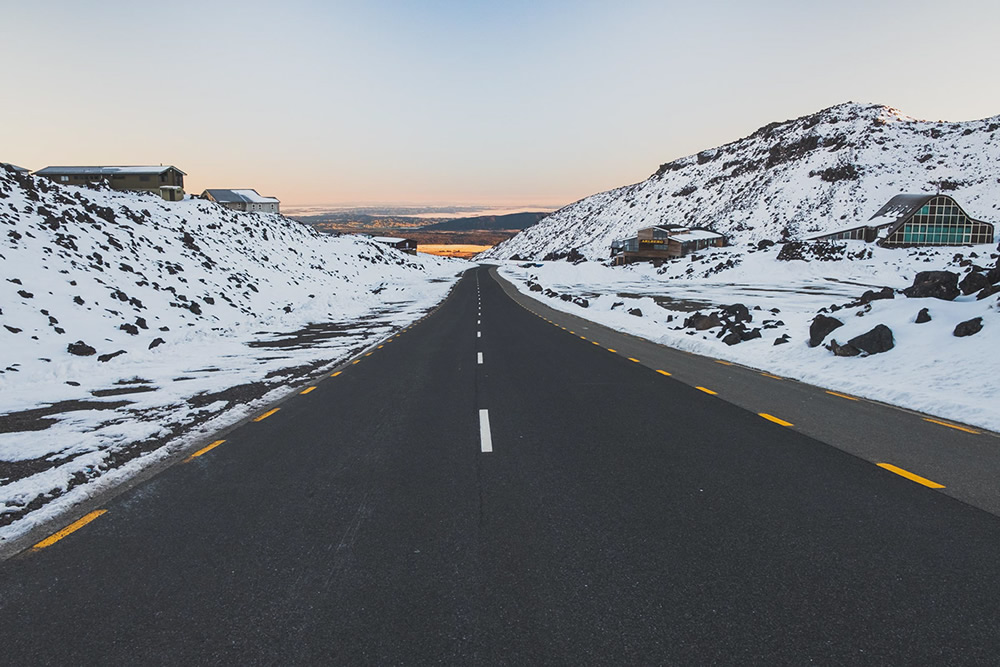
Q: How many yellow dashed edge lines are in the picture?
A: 3